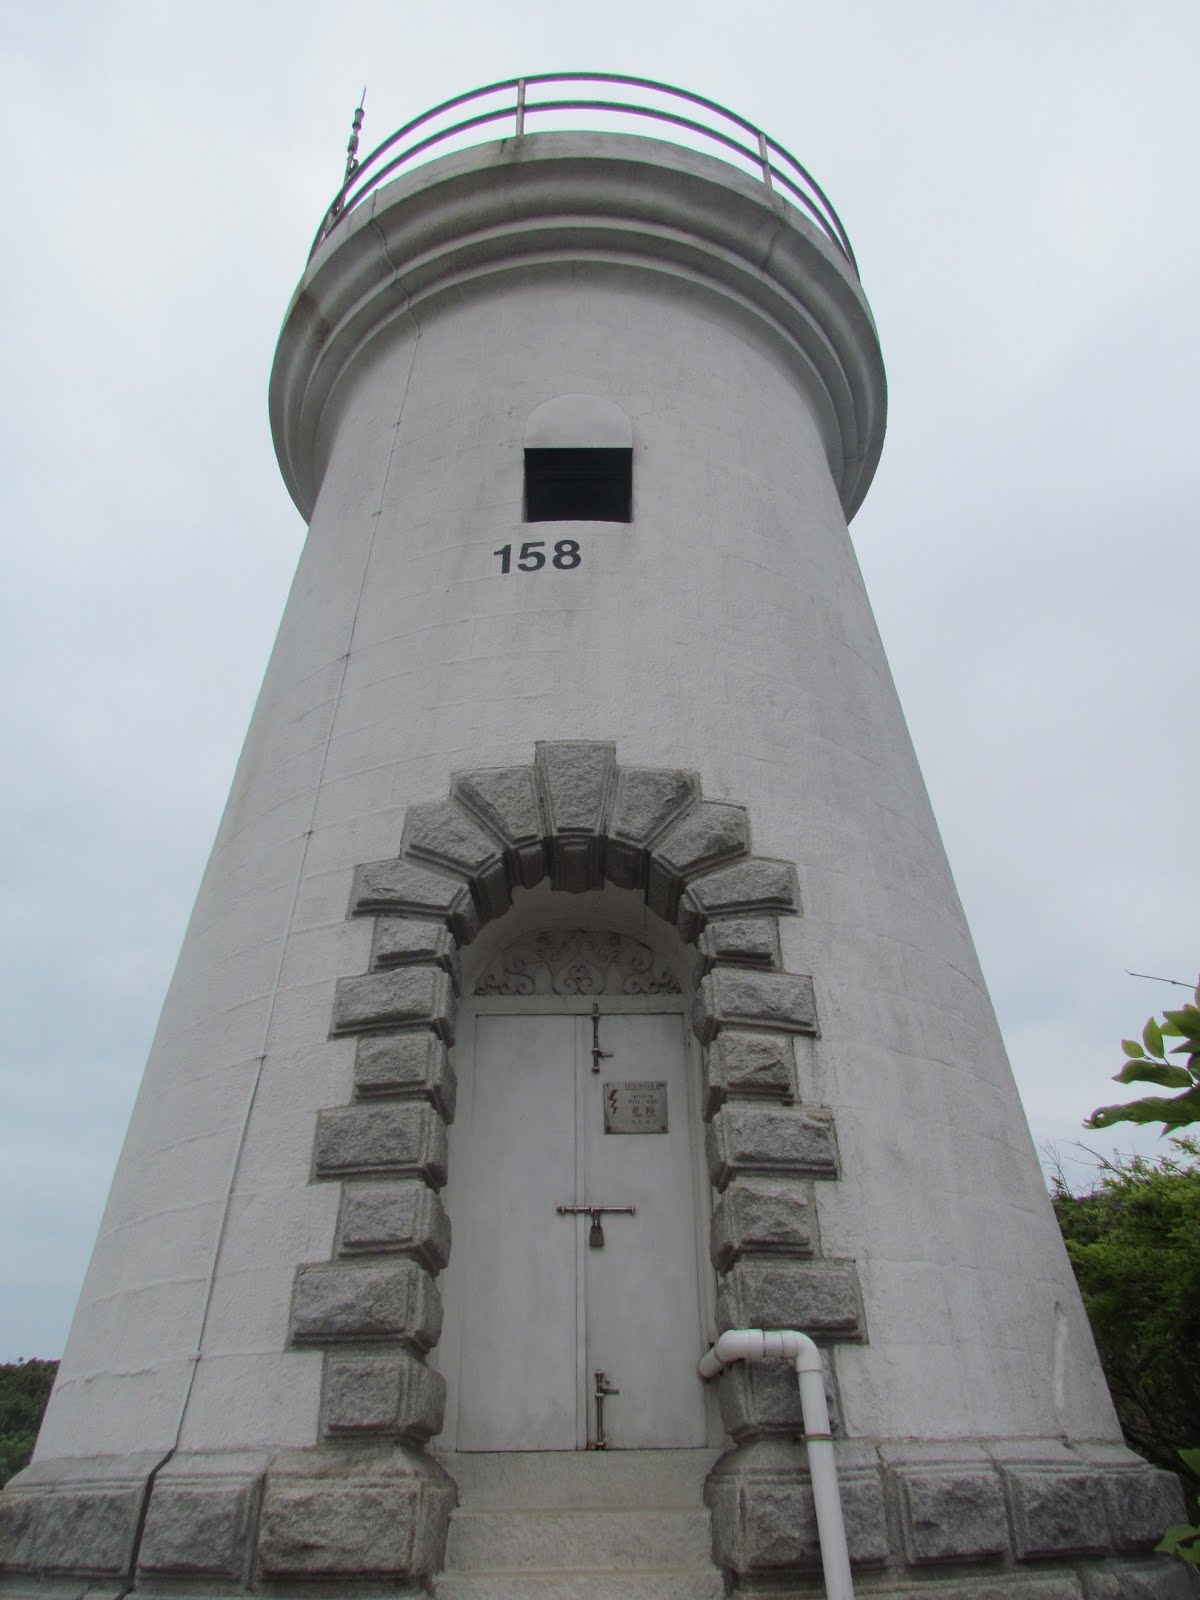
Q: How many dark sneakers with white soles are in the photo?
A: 0